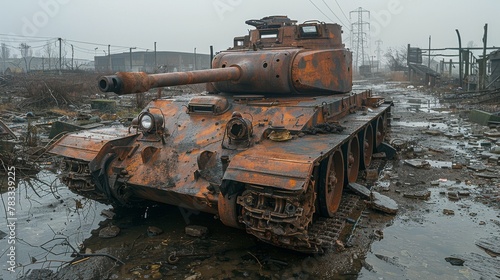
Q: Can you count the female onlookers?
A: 0